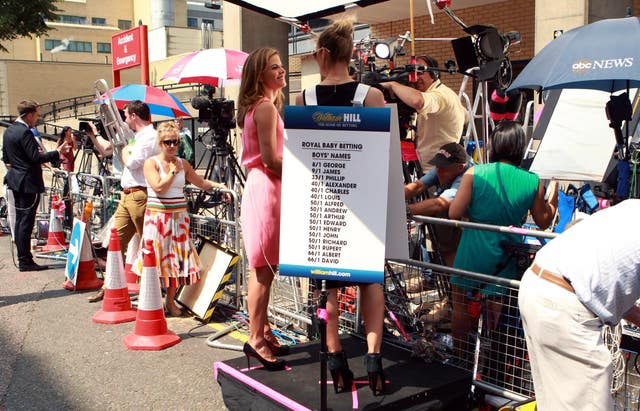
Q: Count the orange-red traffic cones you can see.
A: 5